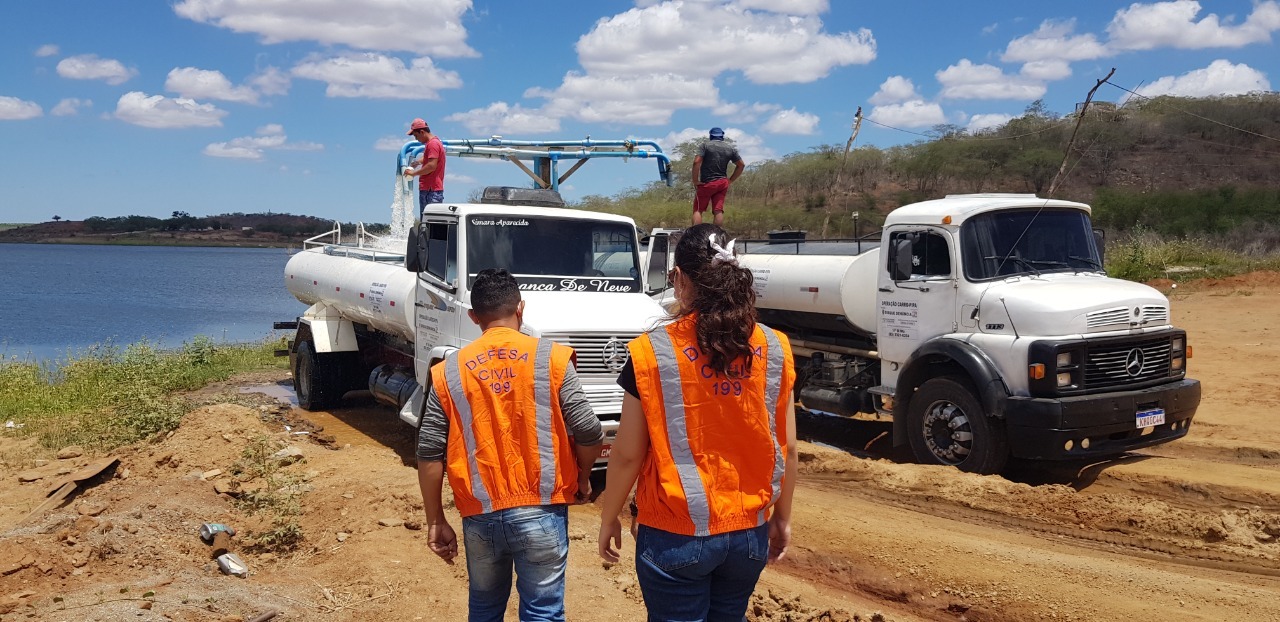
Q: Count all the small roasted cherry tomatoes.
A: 0